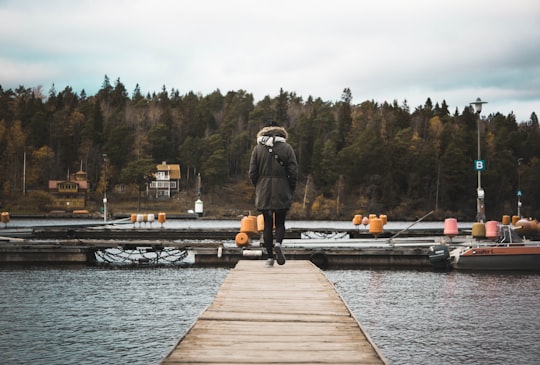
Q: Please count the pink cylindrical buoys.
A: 2